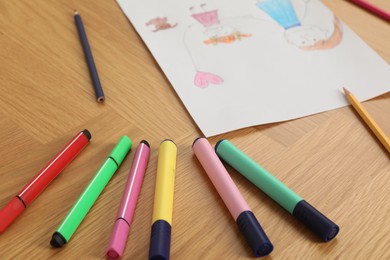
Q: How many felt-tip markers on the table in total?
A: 6